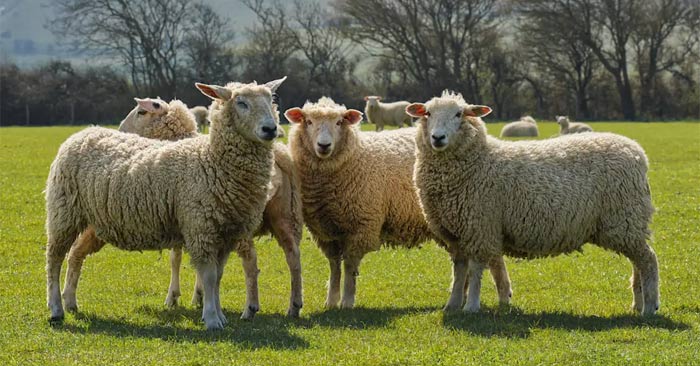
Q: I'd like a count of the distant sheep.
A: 4